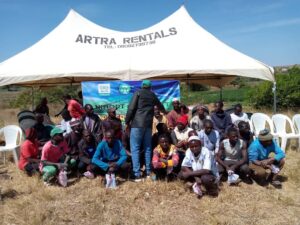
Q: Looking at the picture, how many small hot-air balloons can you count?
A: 0